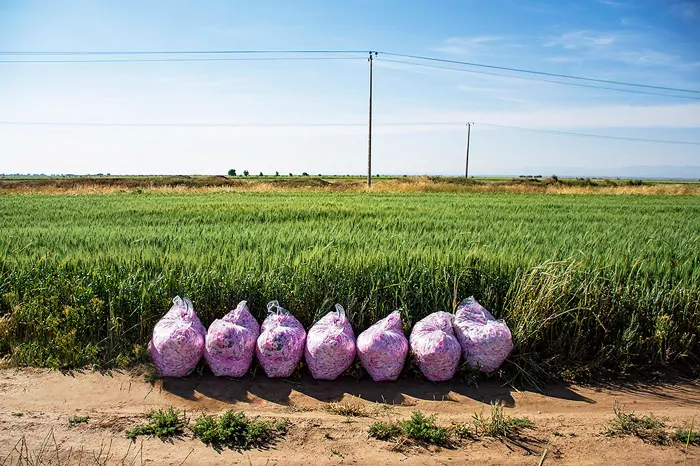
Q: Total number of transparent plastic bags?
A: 7